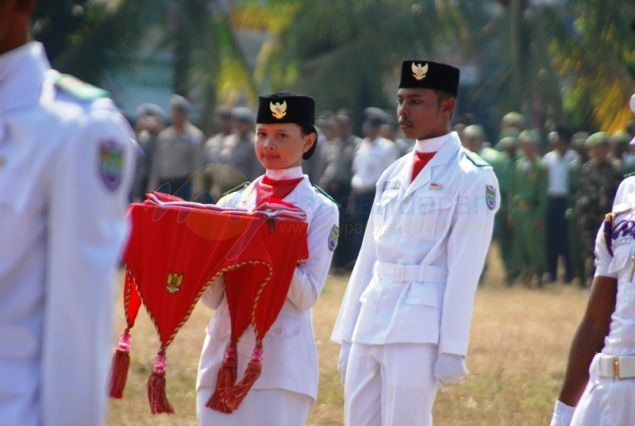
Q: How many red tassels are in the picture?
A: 4